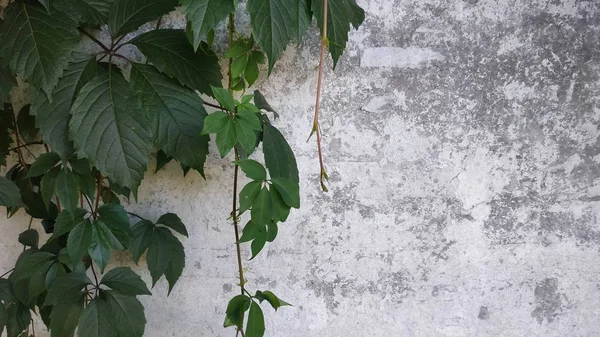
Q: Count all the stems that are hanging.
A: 2